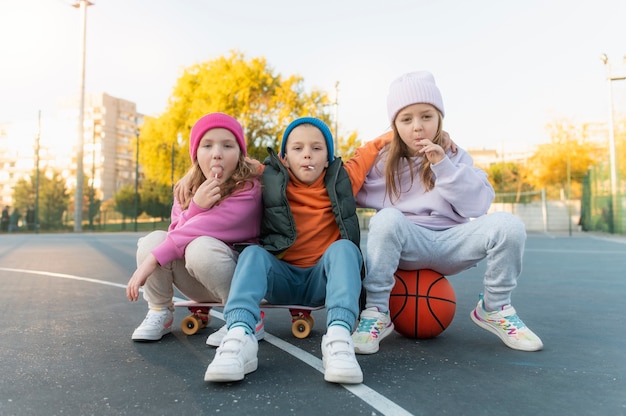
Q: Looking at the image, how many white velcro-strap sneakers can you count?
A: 2